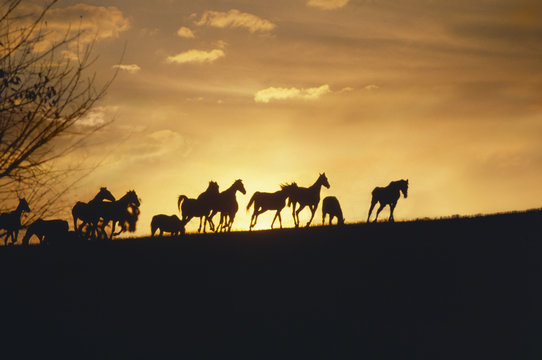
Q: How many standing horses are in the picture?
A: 11